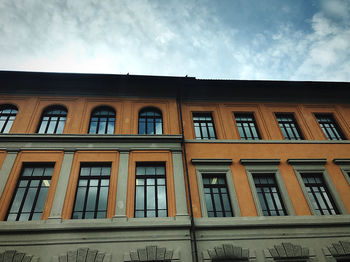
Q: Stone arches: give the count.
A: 6